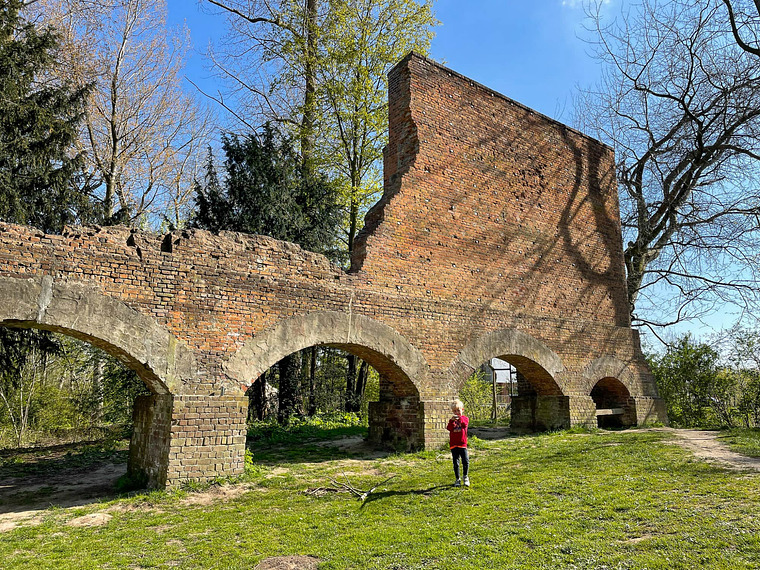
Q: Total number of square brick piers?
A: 4